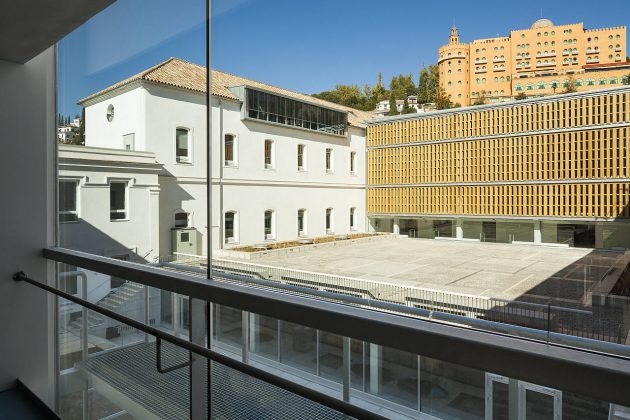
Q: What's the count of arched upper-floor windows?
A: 6